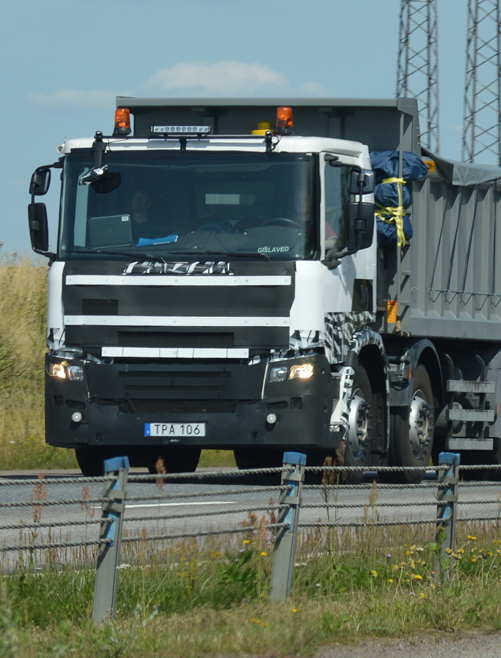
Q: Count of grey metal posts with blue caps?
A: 3